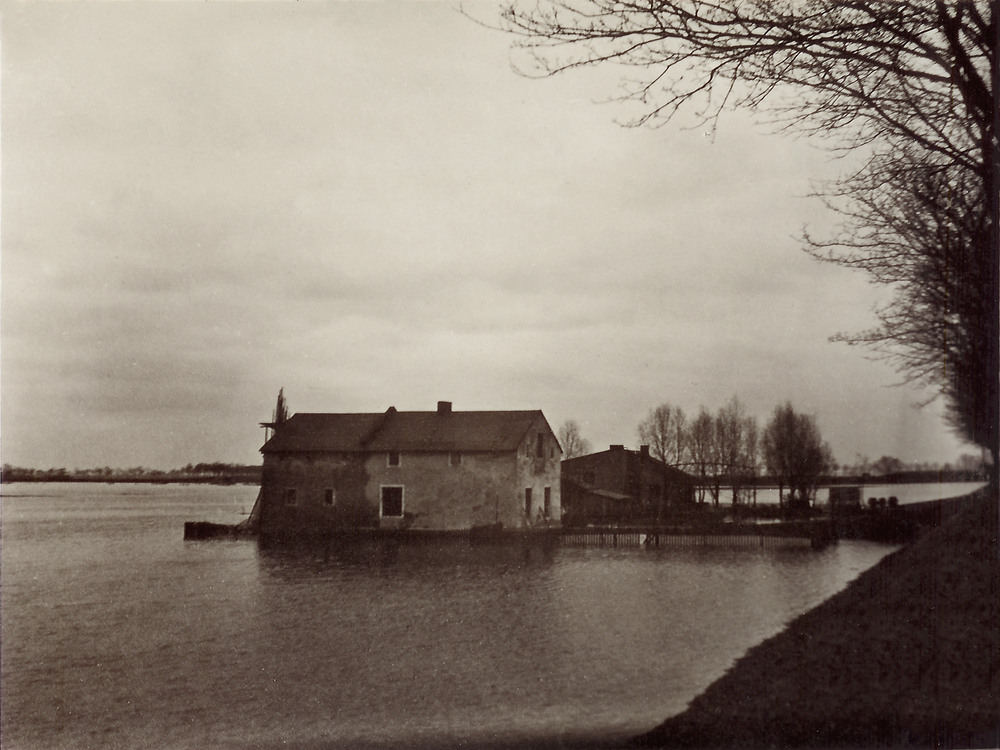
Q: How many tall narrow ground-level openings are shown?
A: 2